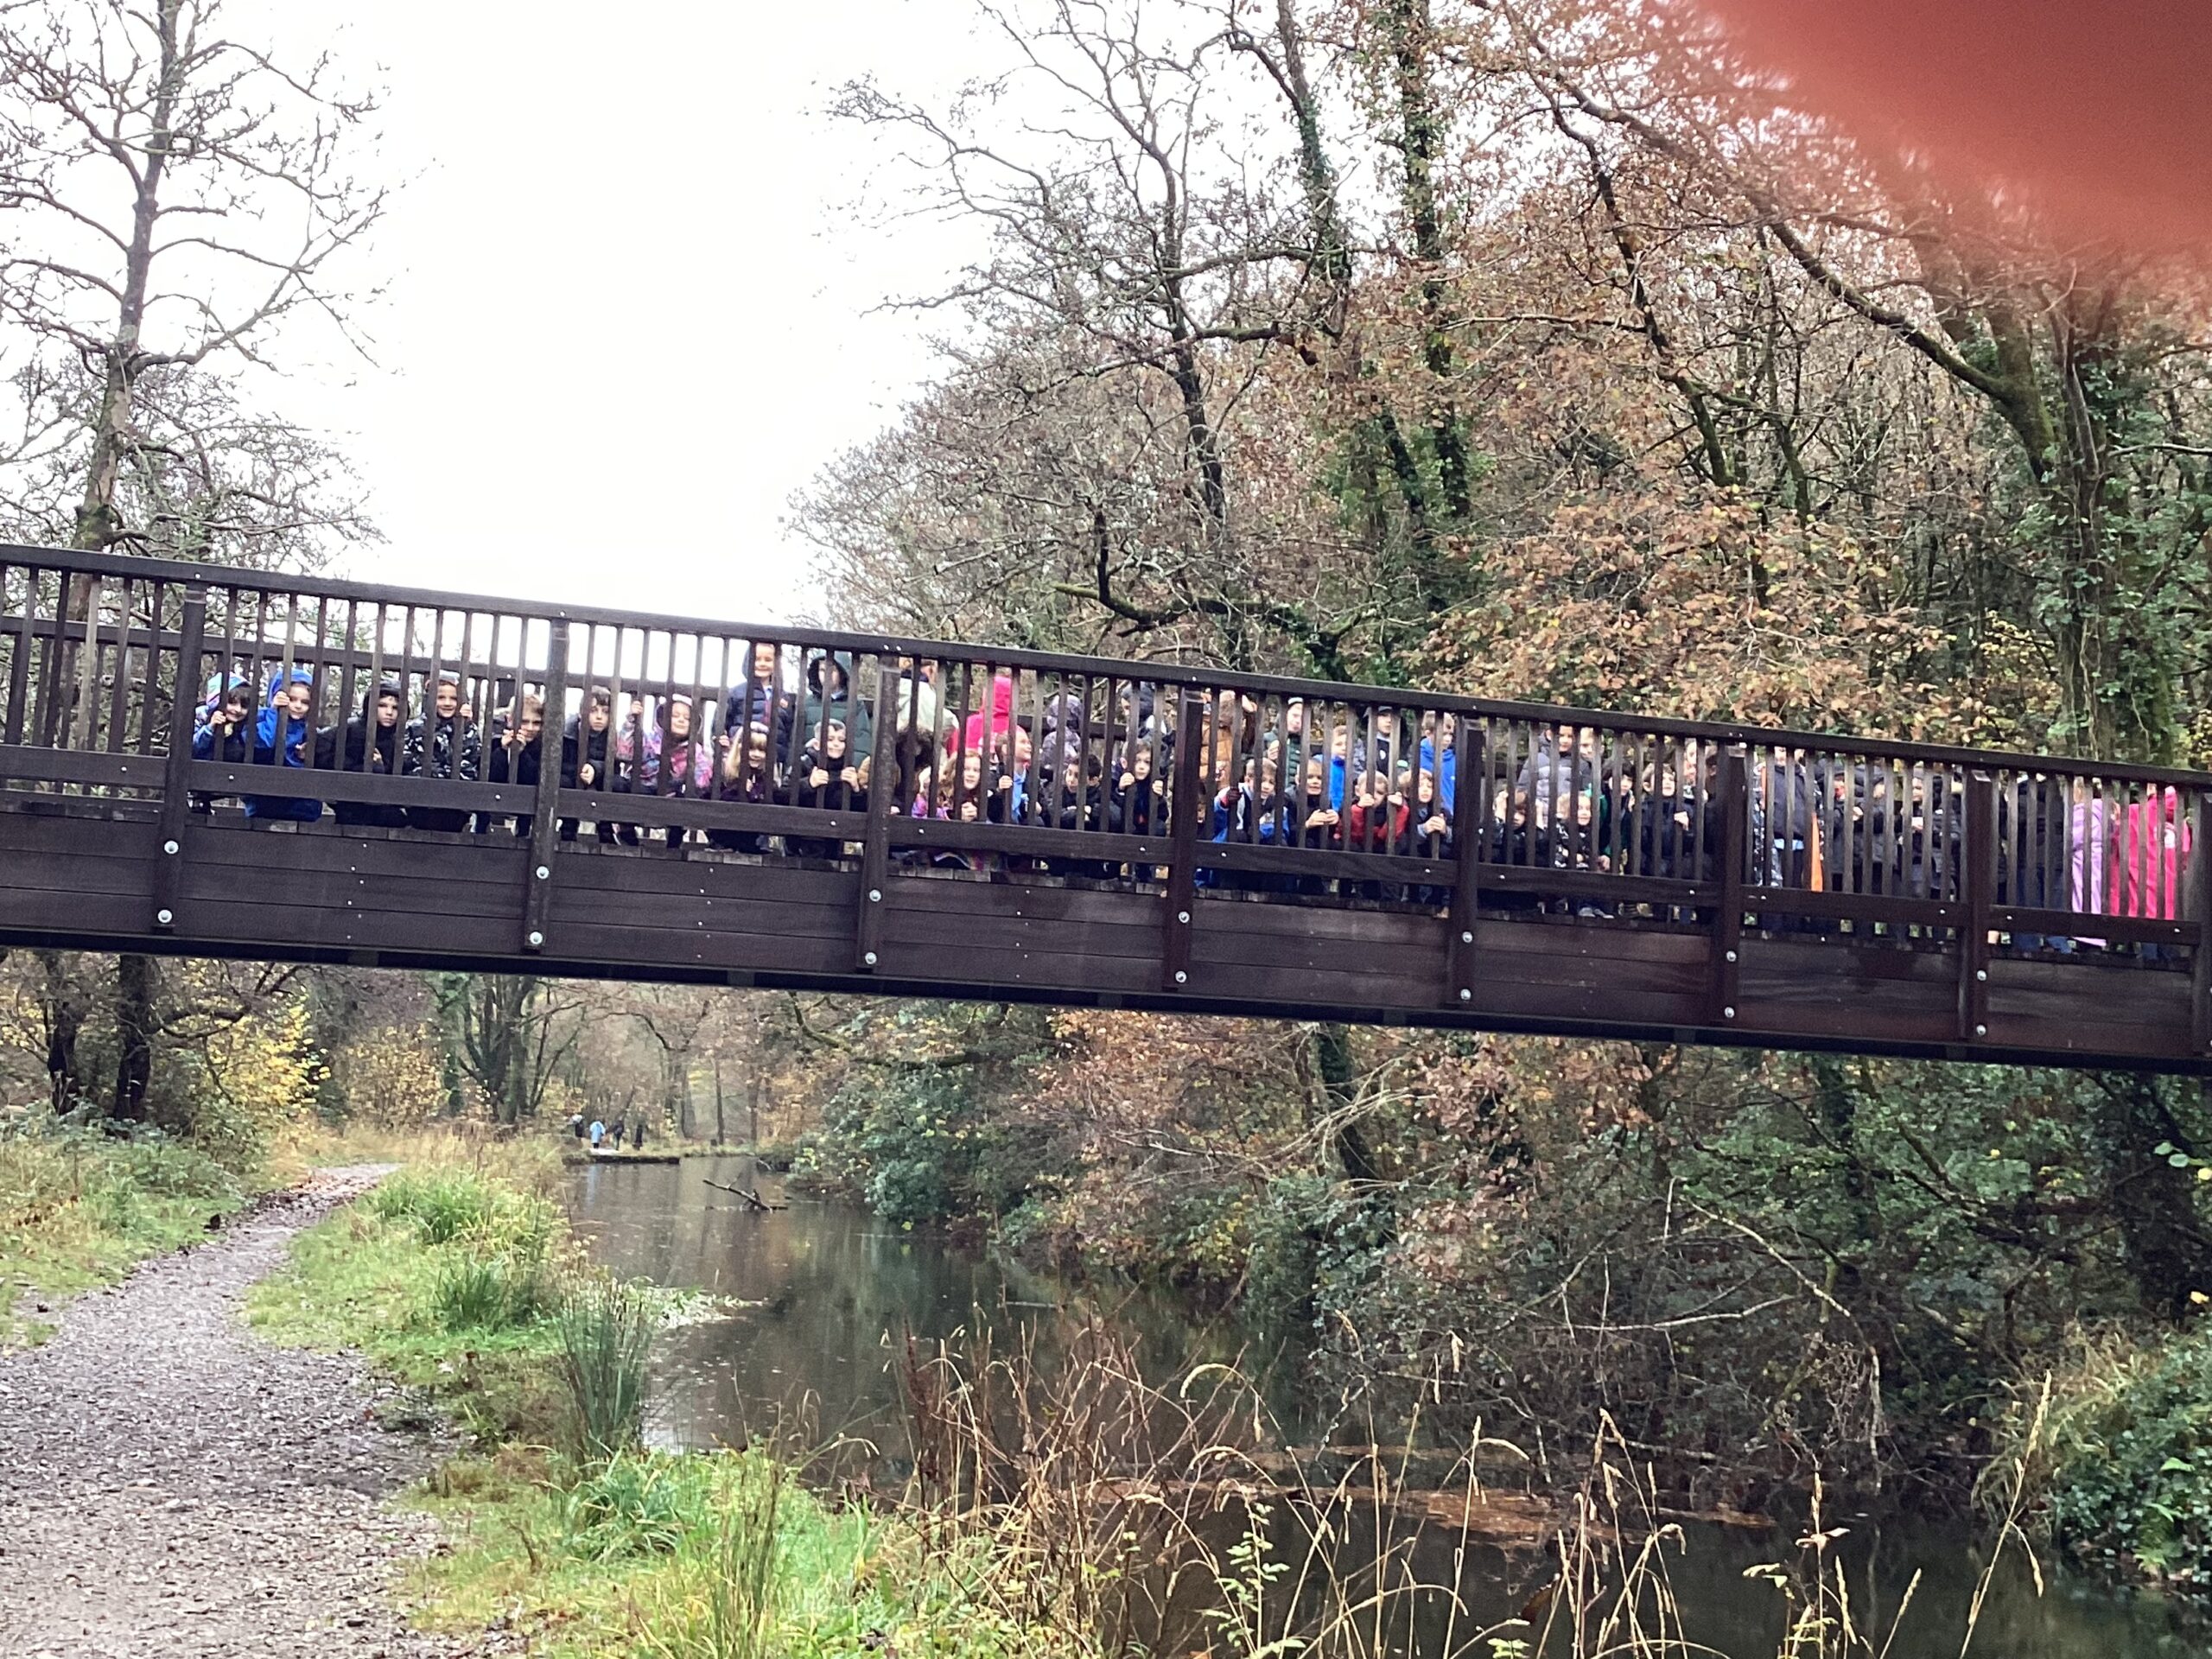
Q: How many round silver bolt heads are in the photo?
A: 14